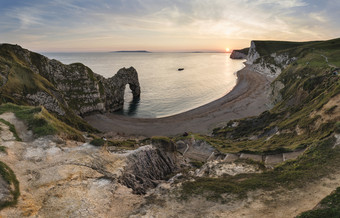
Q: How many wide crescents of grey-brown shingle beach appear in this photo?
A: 1